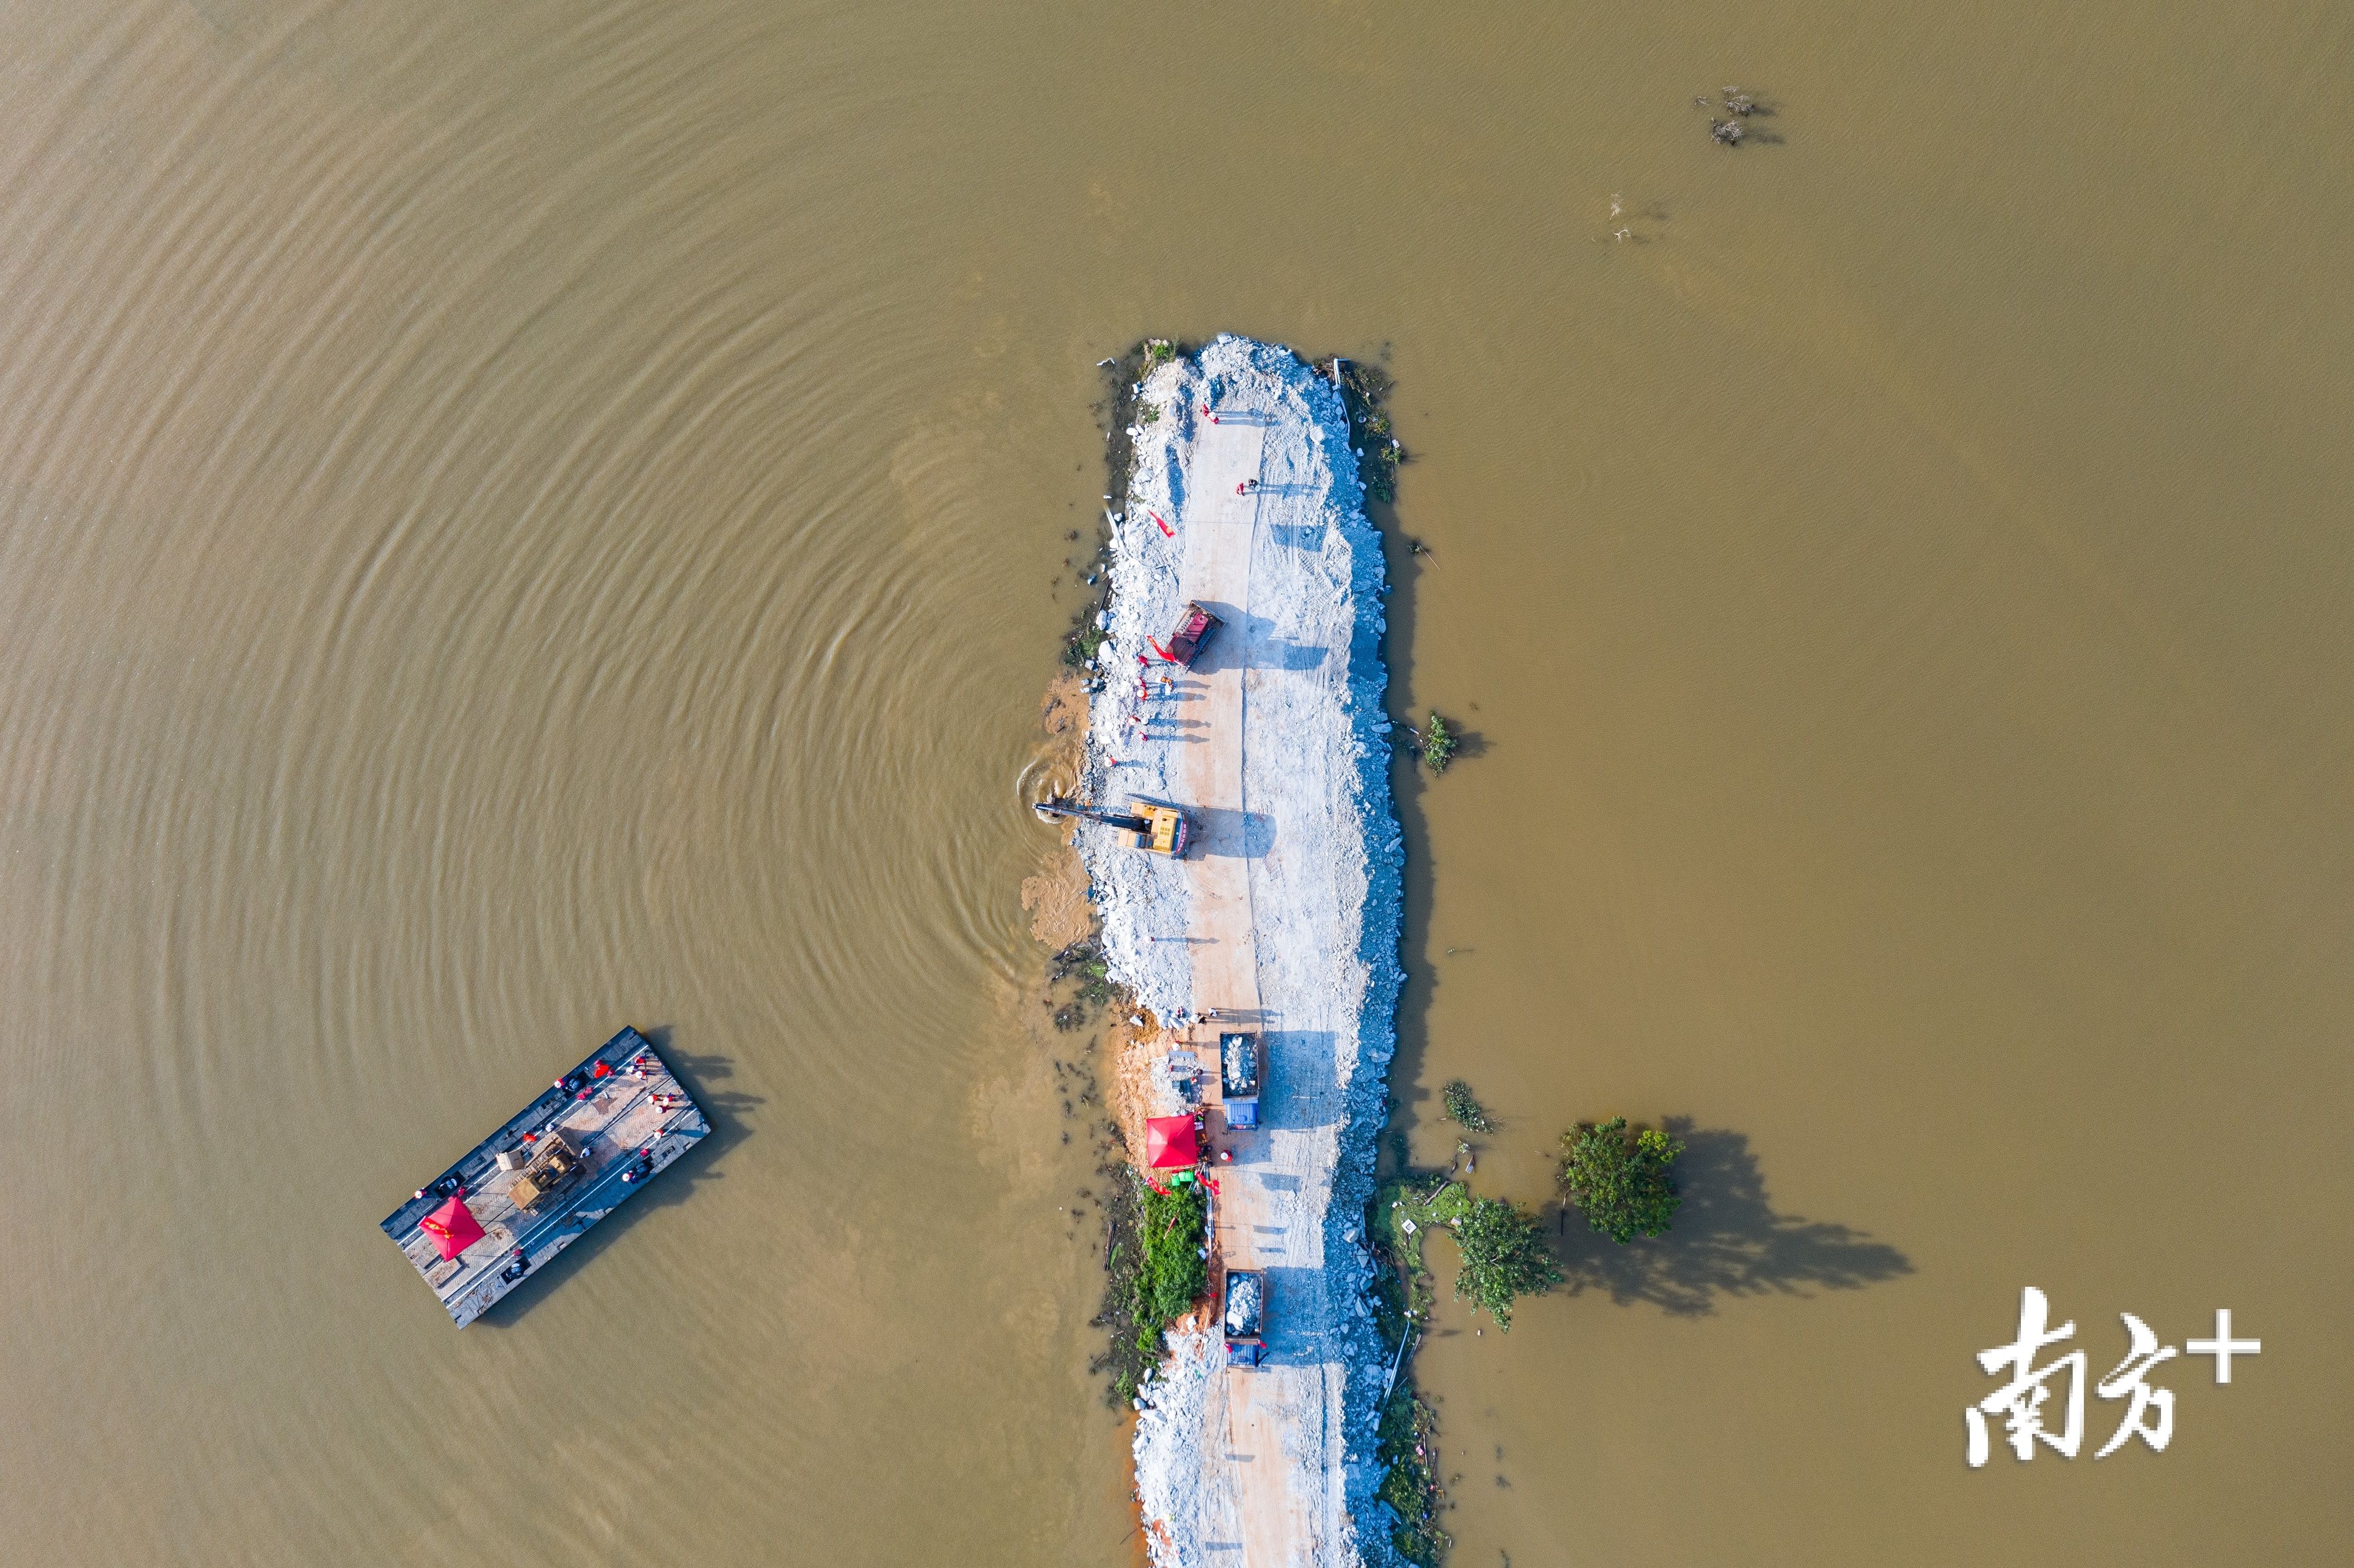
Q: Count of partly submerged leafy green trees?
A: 2